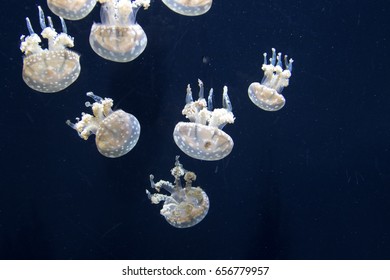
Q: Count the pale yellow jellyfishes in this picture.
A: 8